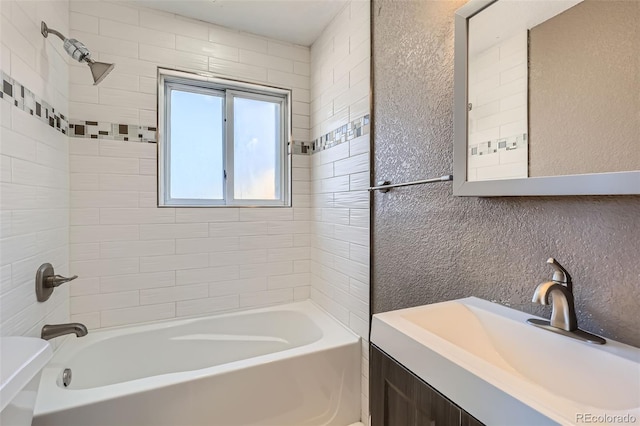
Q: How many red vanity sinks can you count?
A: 0